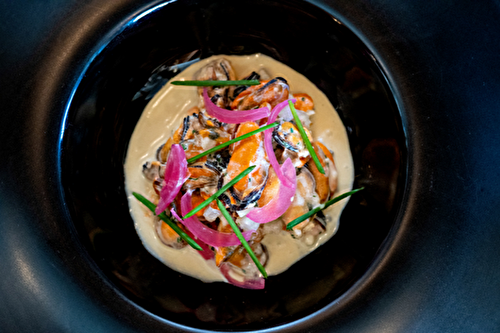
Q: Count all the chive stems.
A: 7